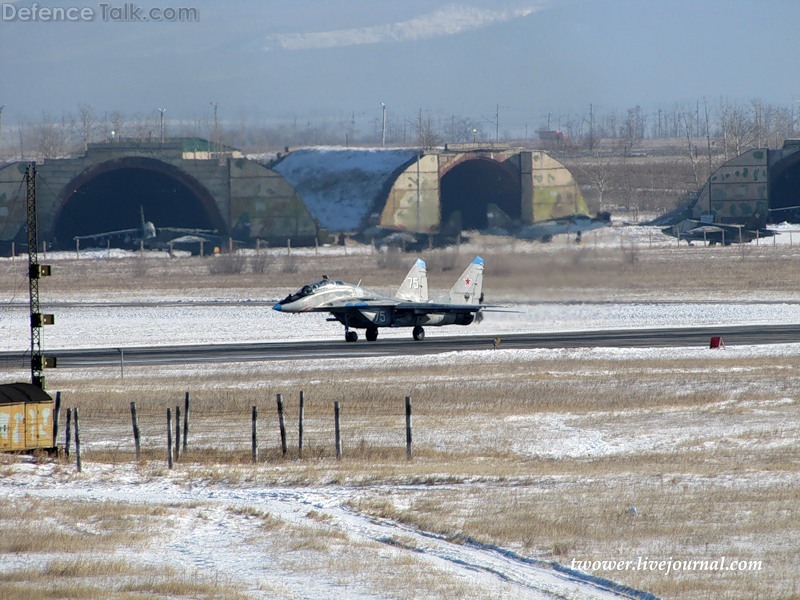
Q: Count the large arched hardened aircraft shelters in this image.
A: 3